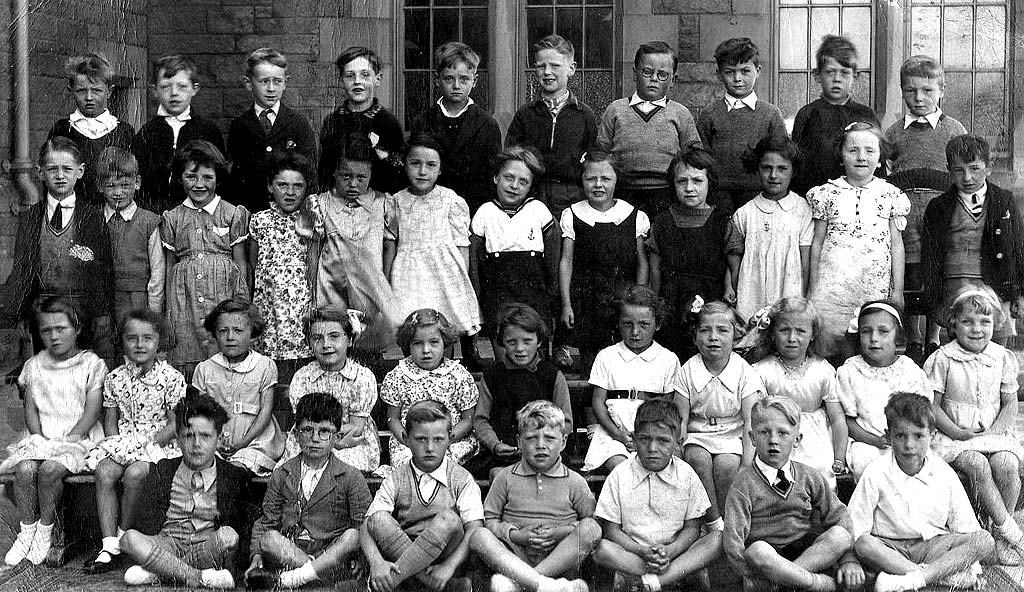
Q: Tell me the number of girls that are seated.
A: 11